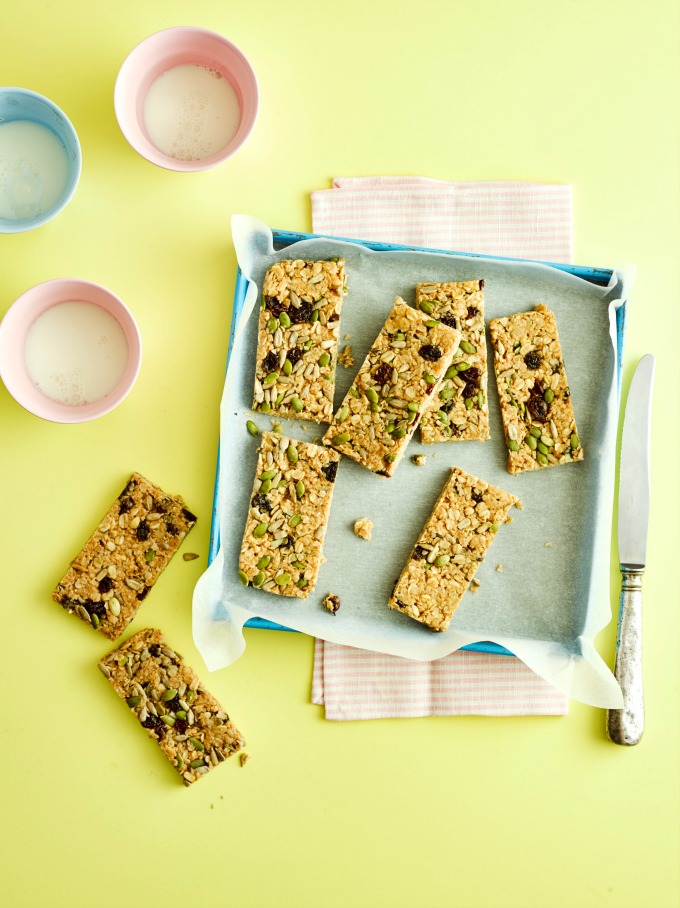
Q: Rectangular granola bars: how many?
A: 8